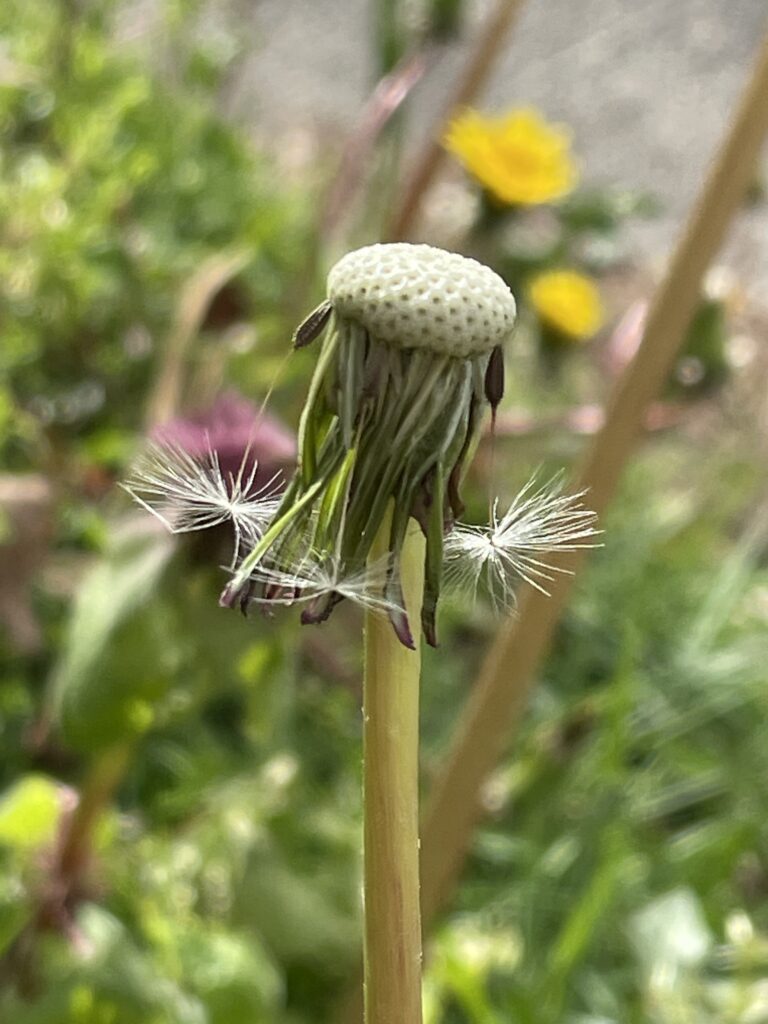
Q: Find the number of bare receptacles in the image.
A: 1